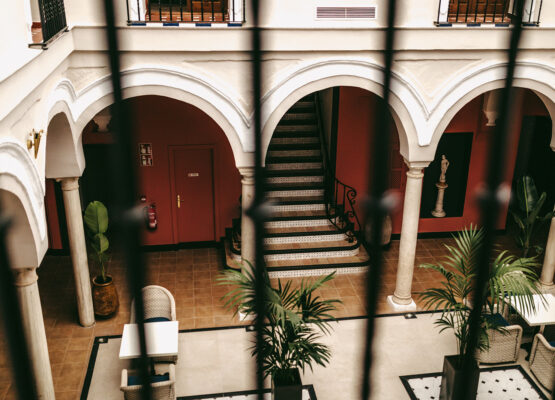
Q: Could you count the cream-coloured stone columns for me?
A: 5